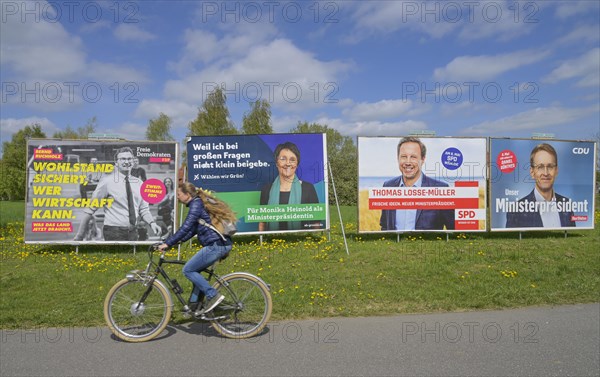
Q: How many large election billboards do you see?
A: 4